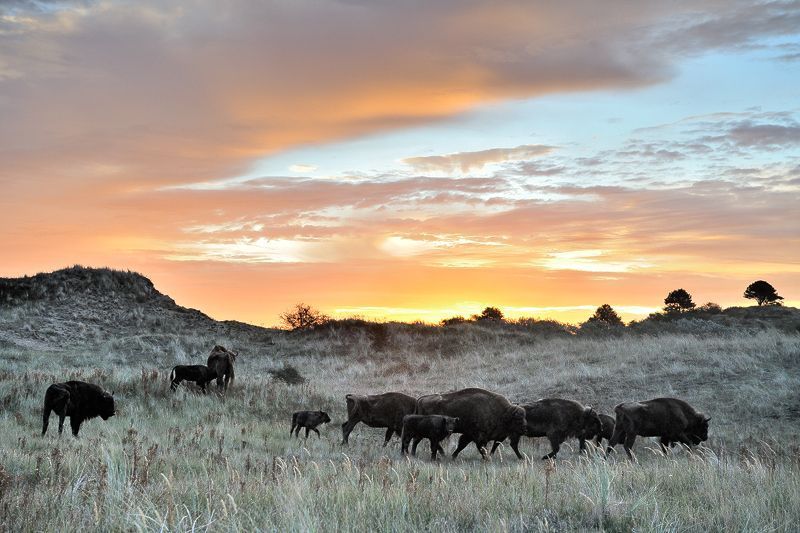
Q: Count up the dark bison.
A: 10